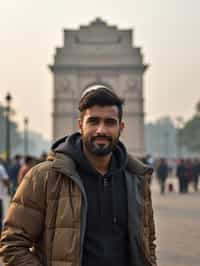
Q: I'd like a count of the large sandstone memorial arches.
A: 1